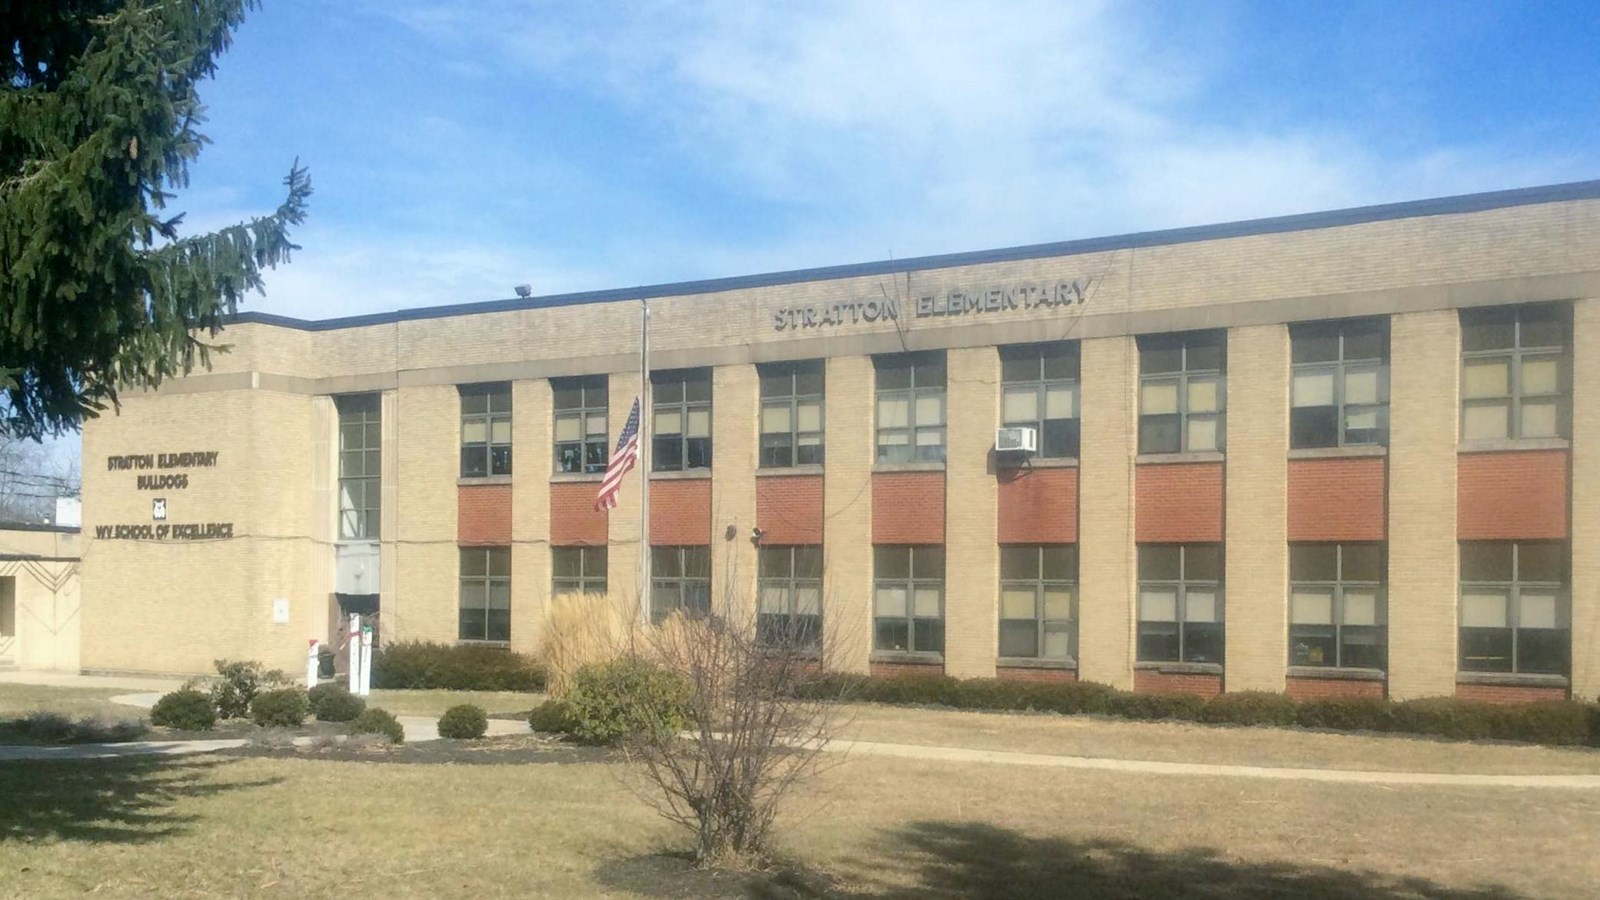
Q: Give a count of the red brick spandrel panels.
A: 9